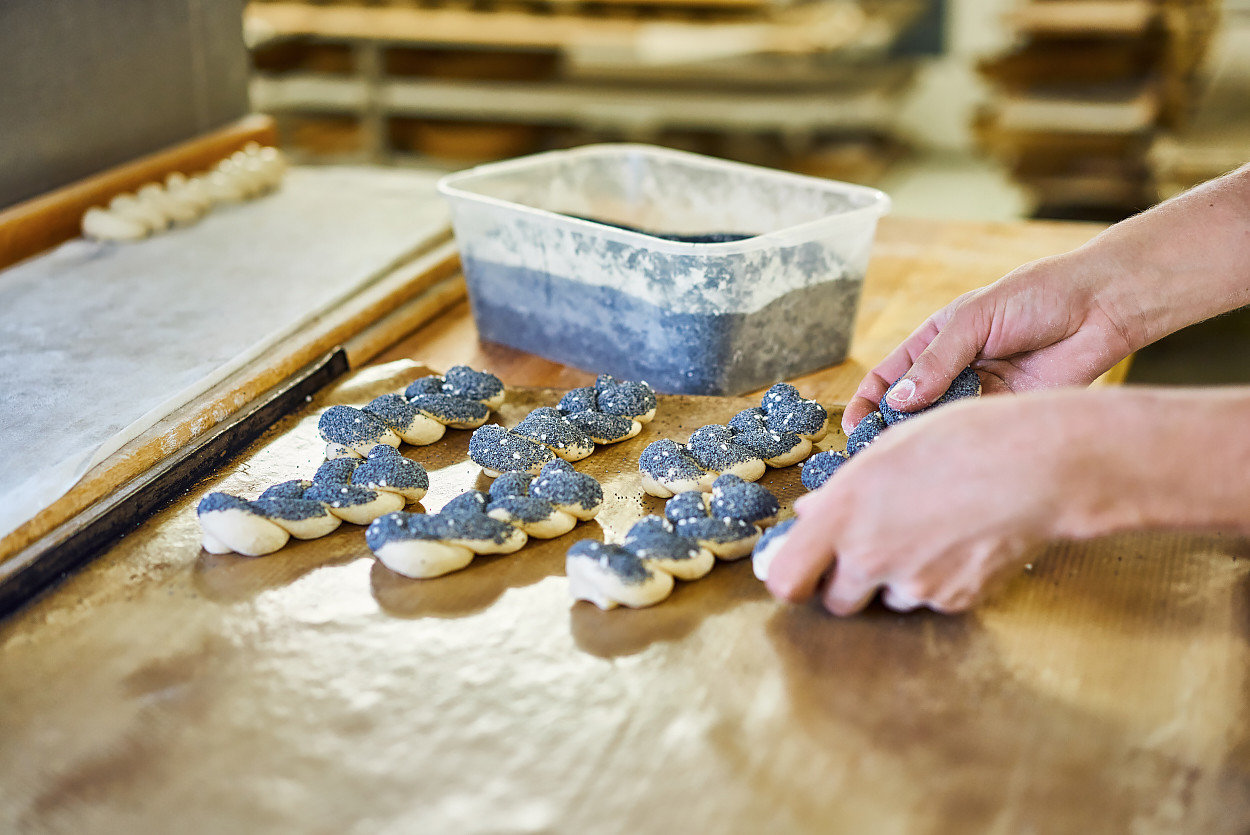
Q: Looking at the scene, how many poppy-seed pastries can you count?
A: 8